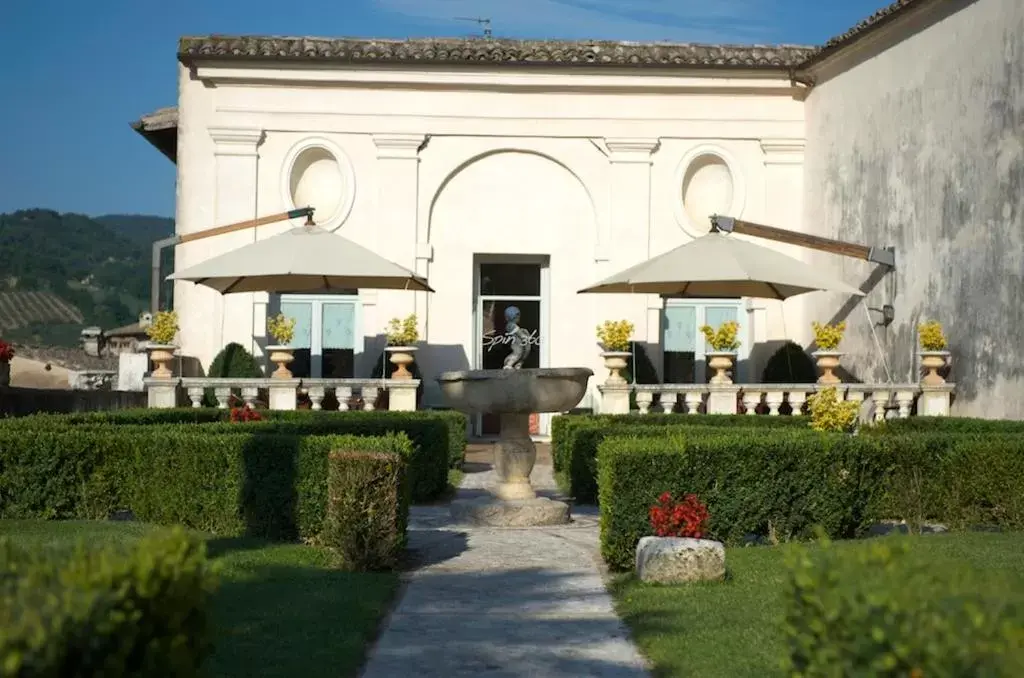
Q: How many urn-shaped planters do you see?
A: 7